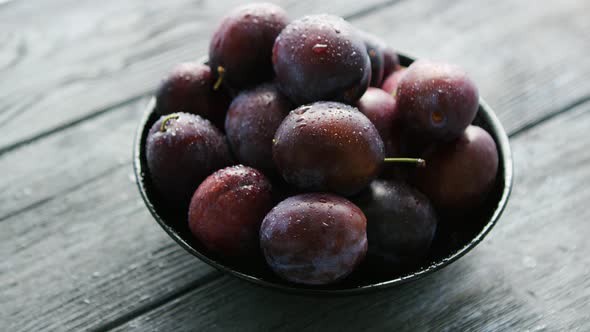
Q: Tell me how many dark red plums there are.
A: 15